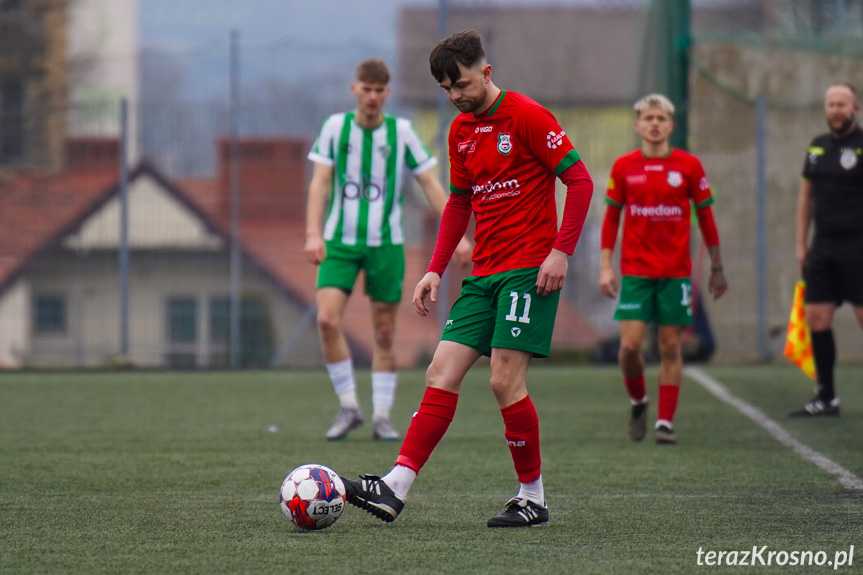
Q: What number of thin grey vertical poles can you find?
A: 4